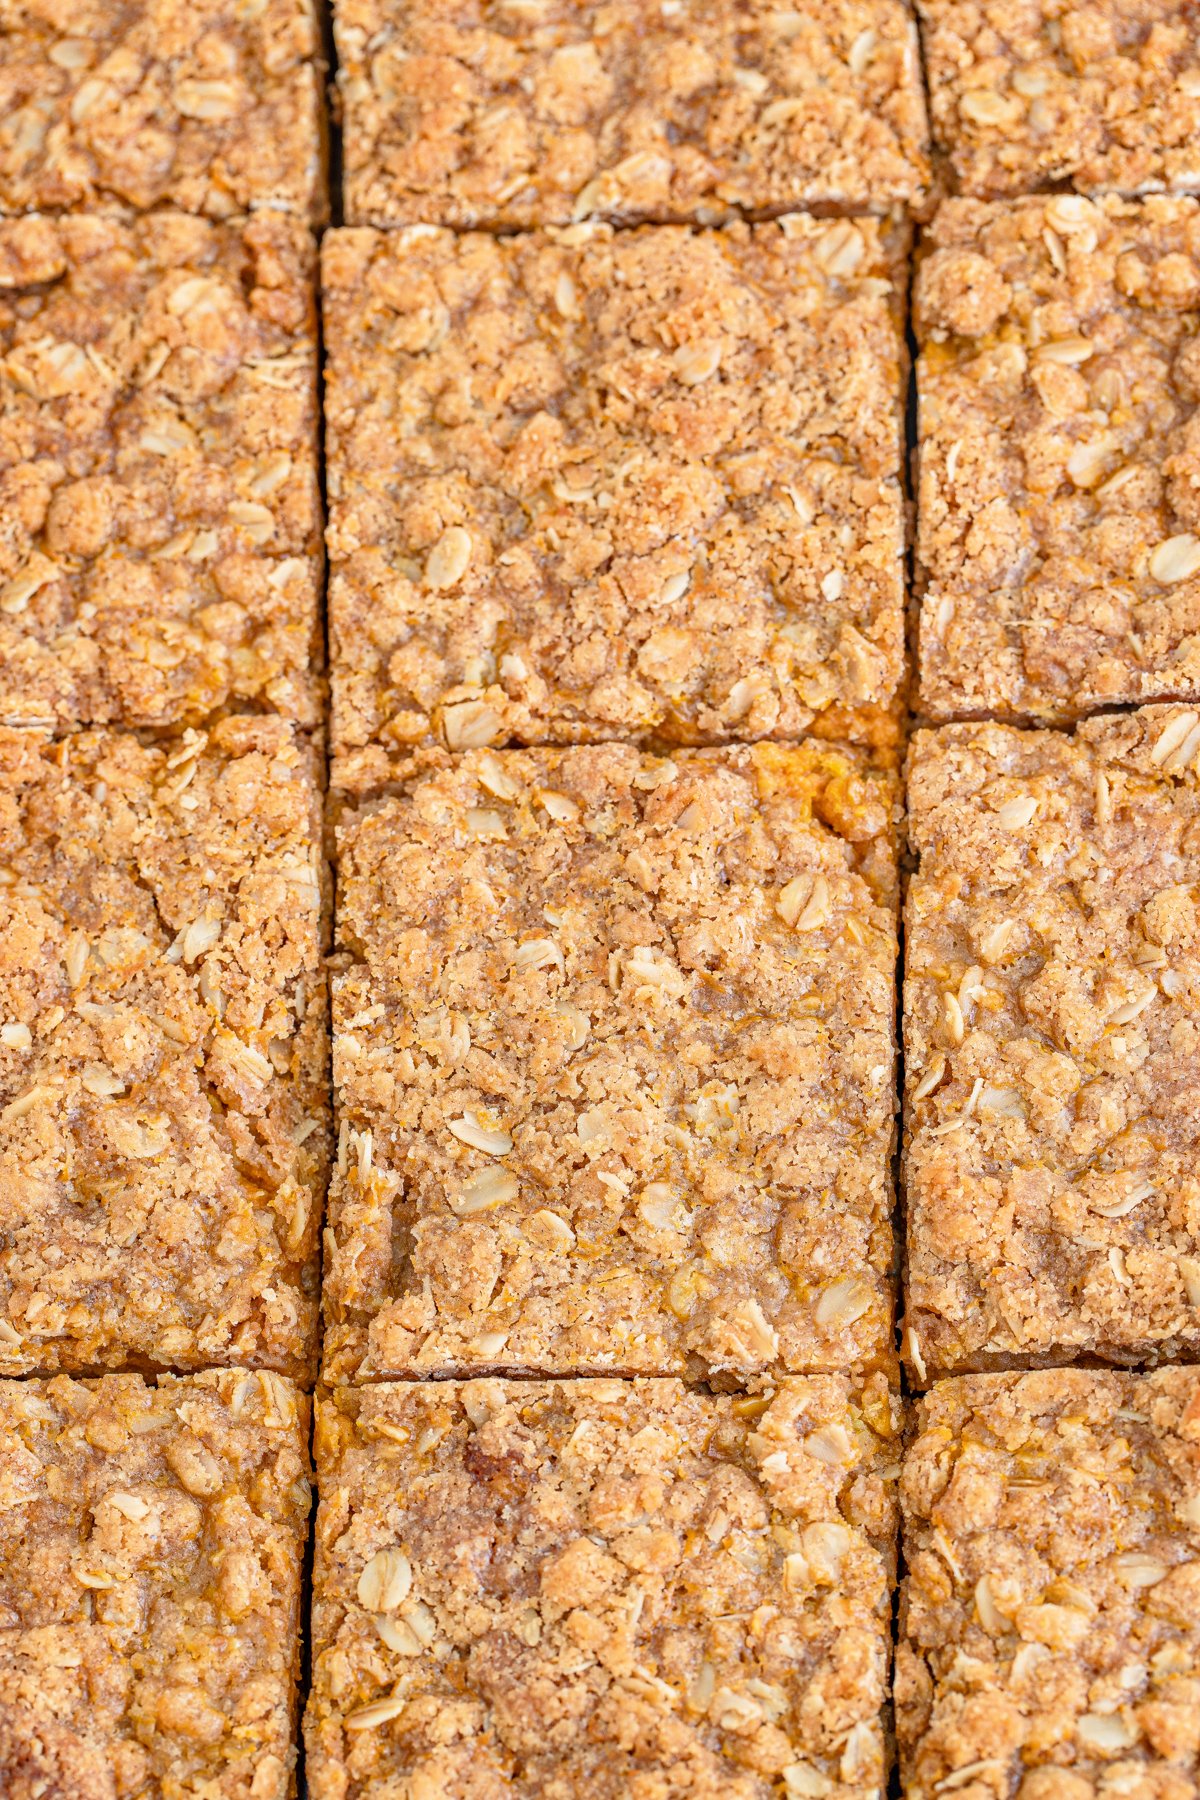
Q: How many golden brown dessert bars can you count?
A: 12